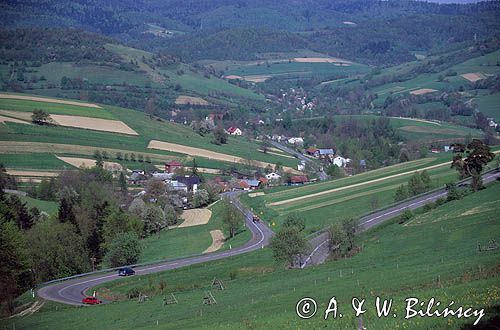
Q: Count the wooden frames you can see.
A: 4